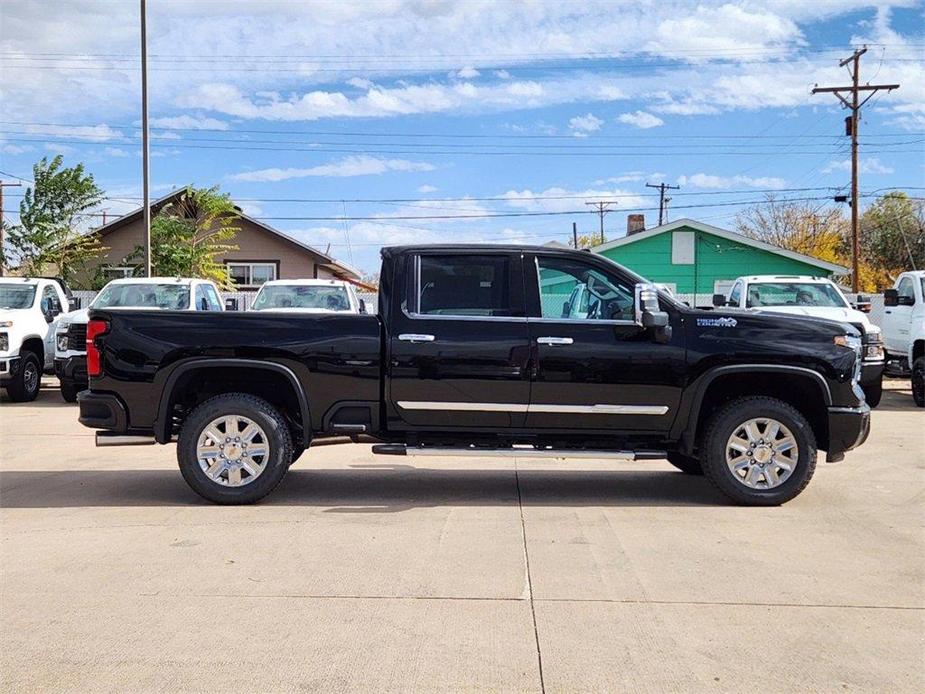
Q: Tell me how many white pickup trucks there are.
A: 5